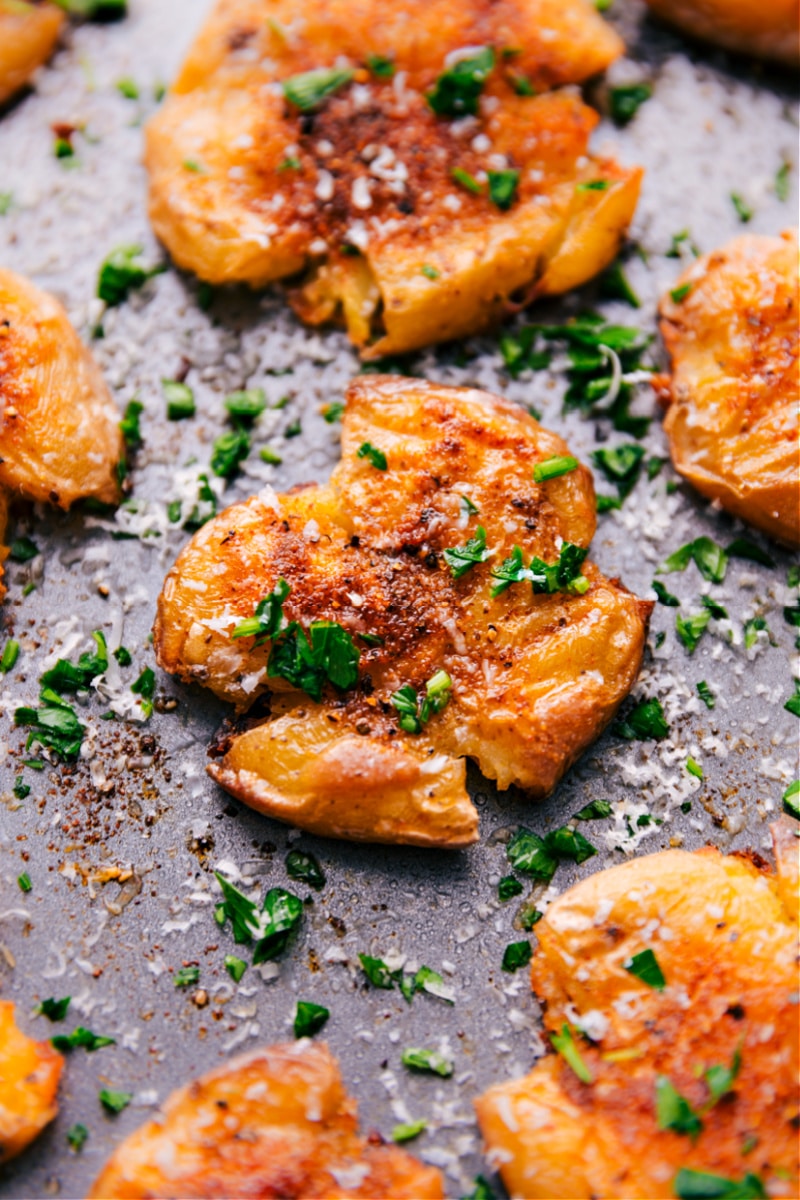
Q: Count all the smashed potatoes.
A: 9